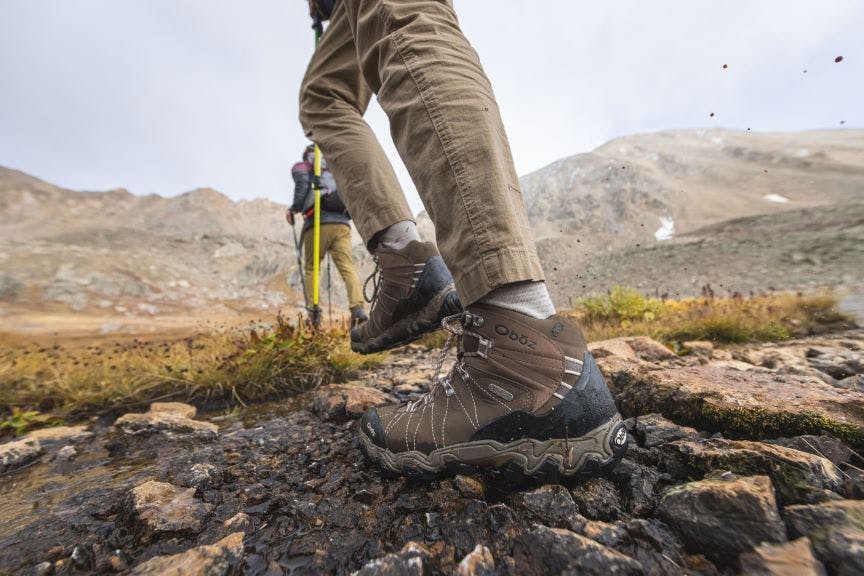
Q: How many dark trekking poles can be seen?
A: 2